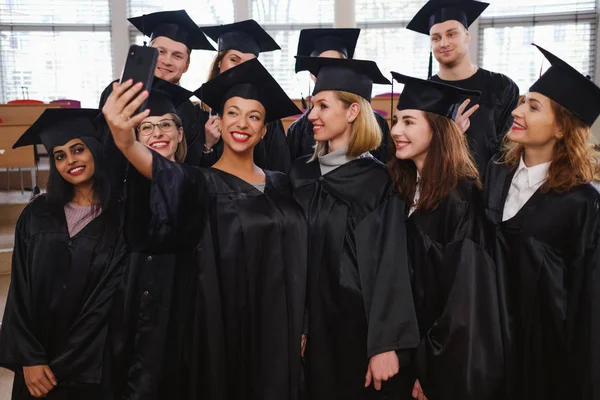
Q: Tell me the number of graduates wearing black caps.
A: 10